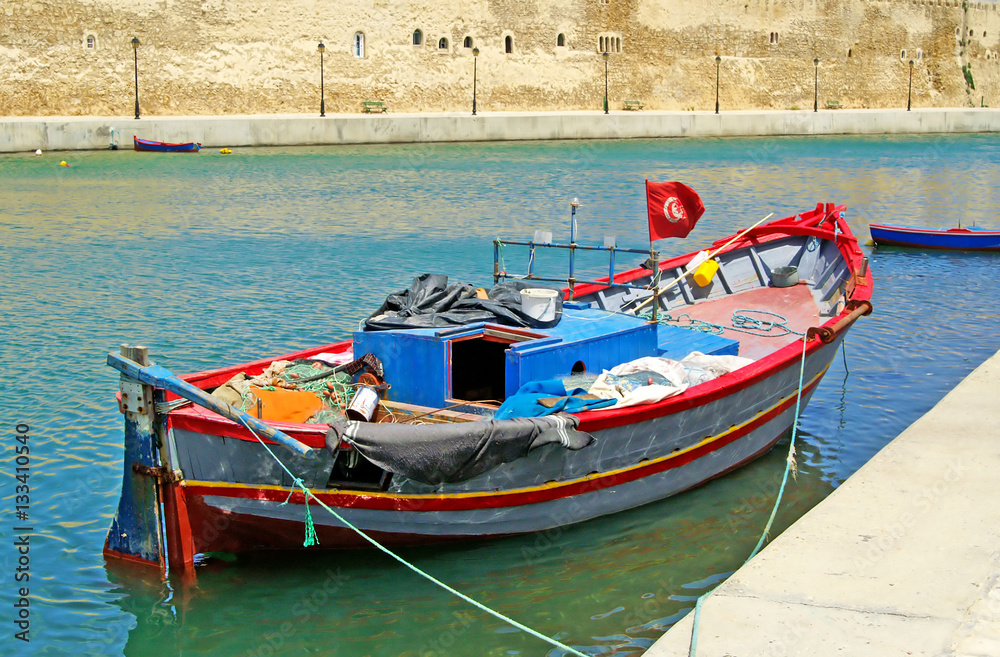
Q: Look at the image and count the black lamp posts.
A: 7